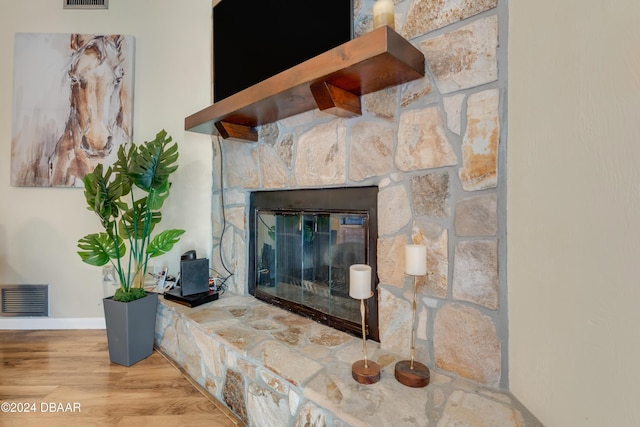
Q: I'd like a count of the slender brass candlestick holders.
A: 2